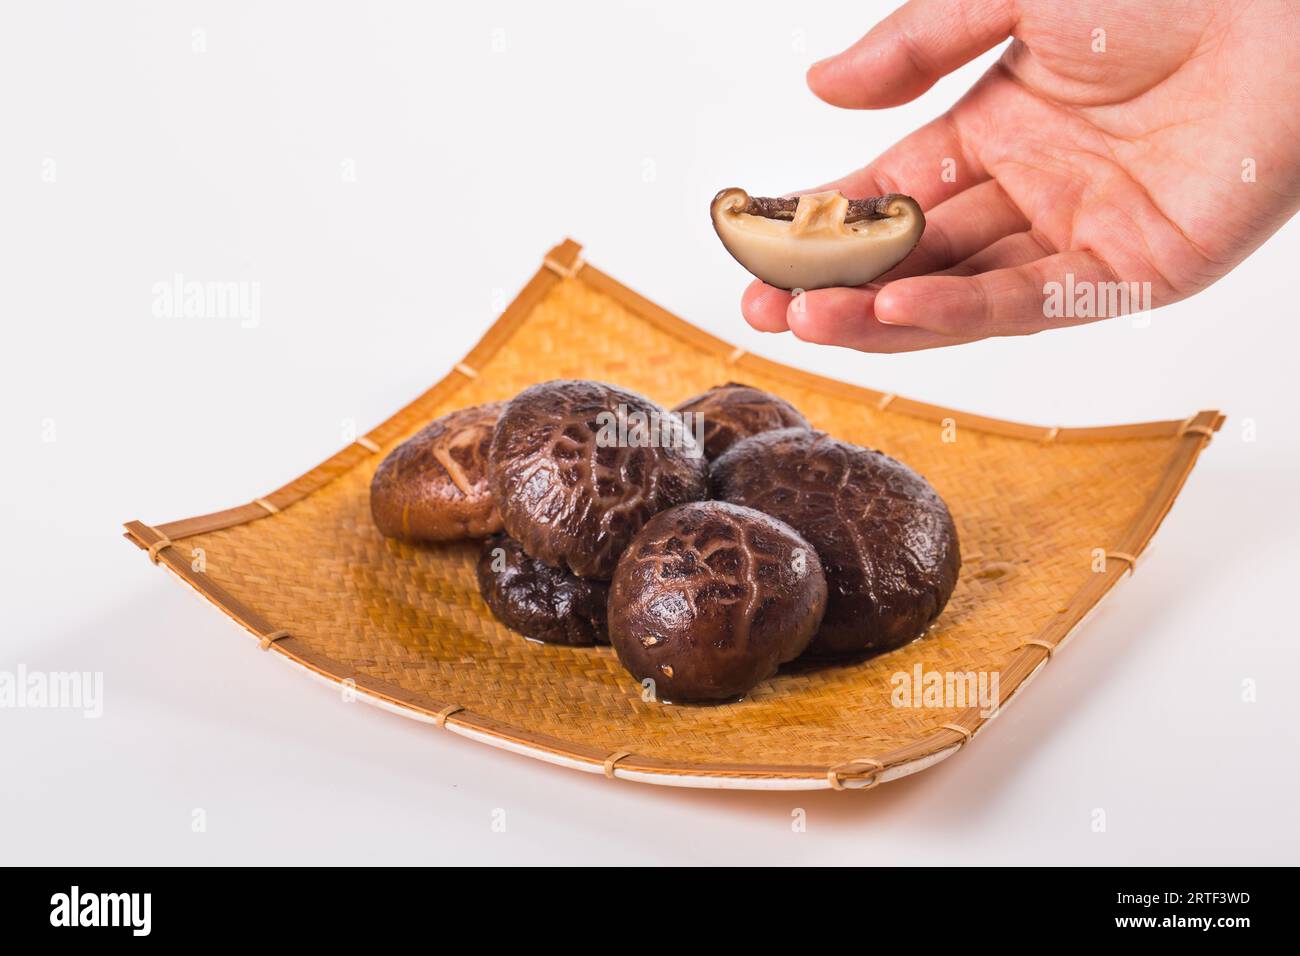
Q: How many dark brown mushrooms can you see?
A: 6